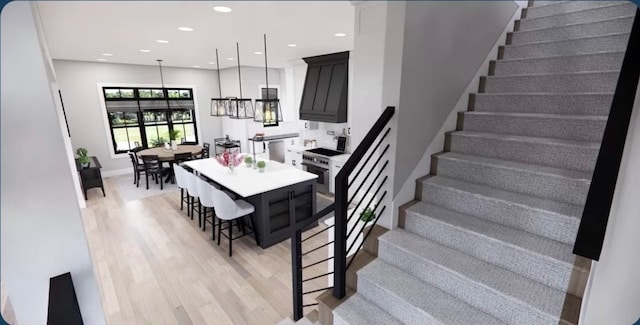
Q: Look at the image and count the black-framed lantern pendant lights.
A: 3